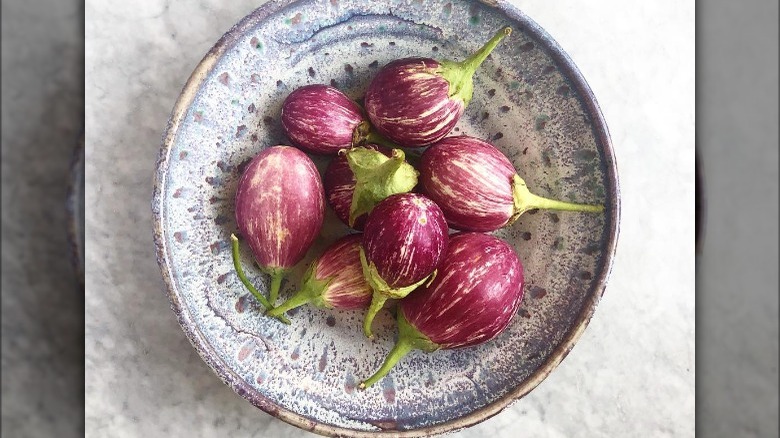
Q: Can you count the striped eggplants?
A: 8